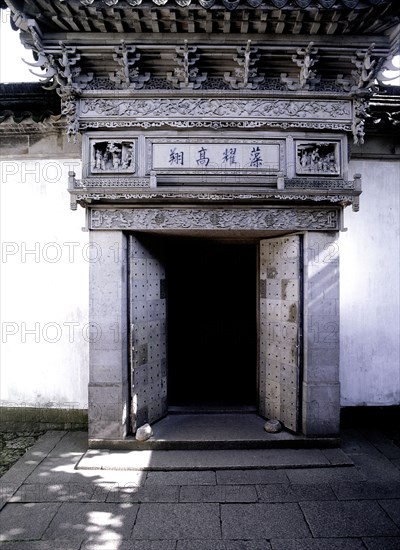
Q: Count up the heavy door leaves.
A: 2